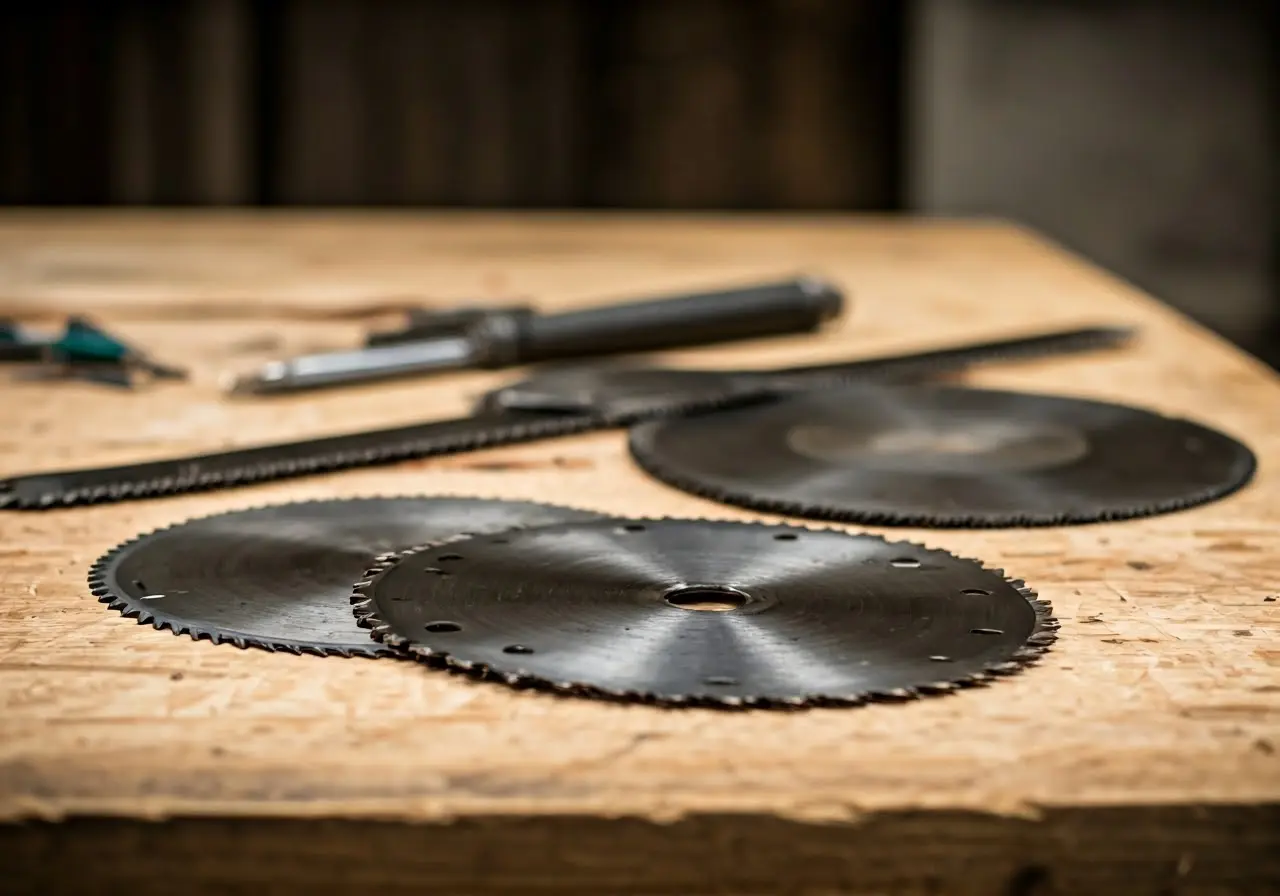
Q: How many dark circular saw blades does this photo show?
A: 3